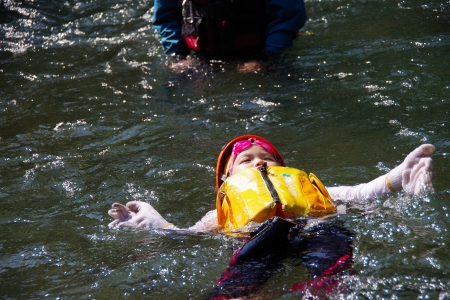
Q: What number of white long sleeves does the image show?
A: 2